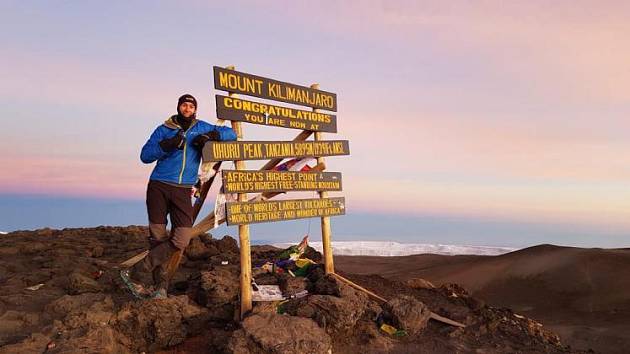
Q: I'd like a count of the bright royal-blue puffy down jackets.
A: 1